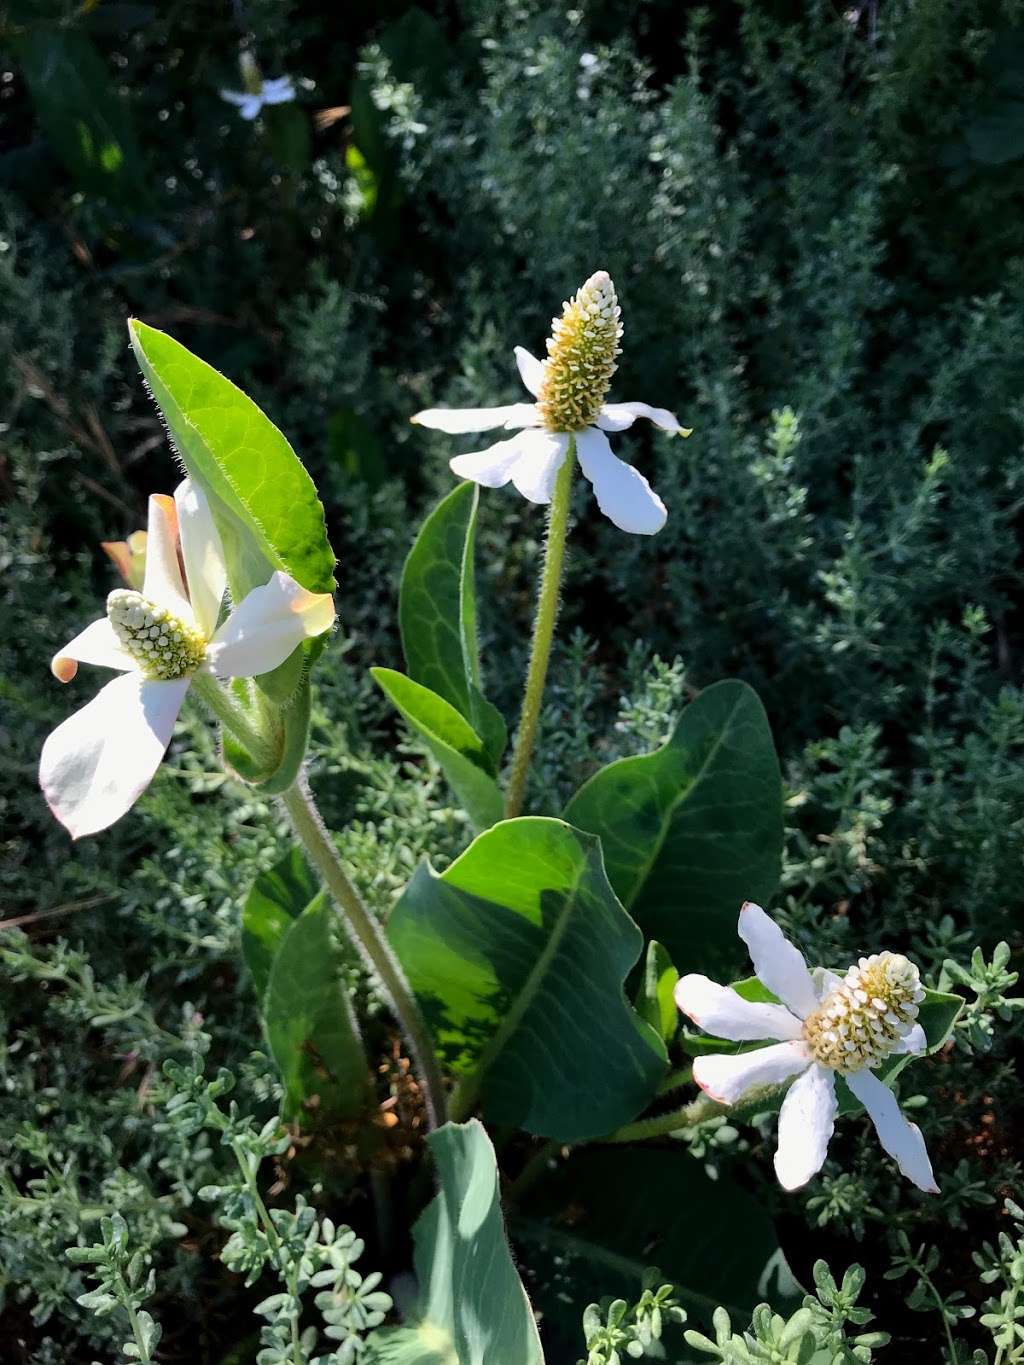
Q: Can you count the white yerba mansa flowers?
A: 4